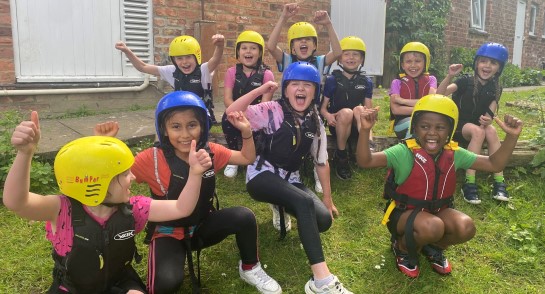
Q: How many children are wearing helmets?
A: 10